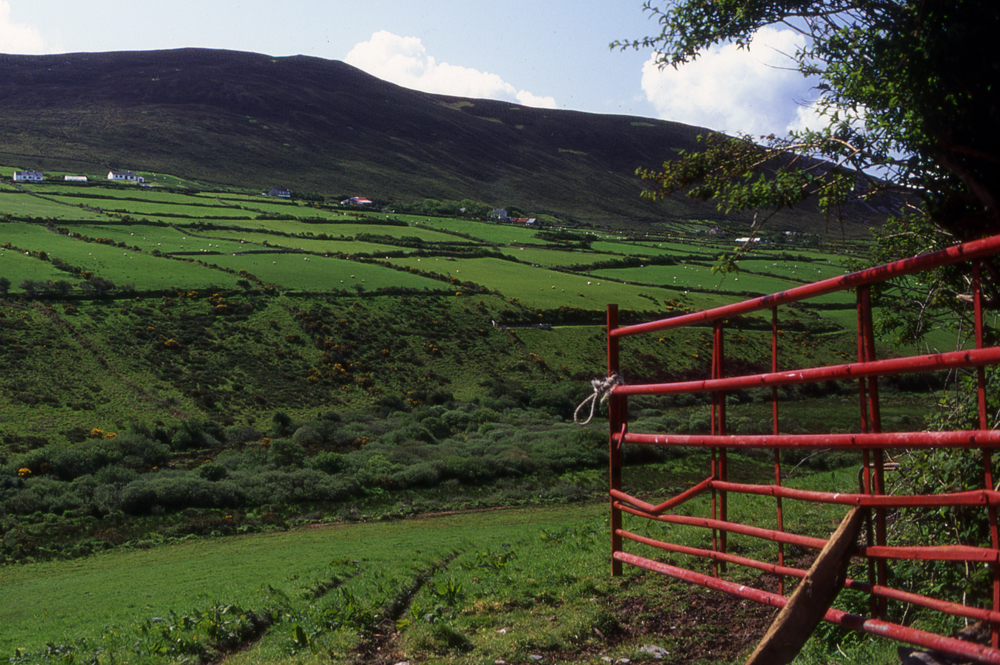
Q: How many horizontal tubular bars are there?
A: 7